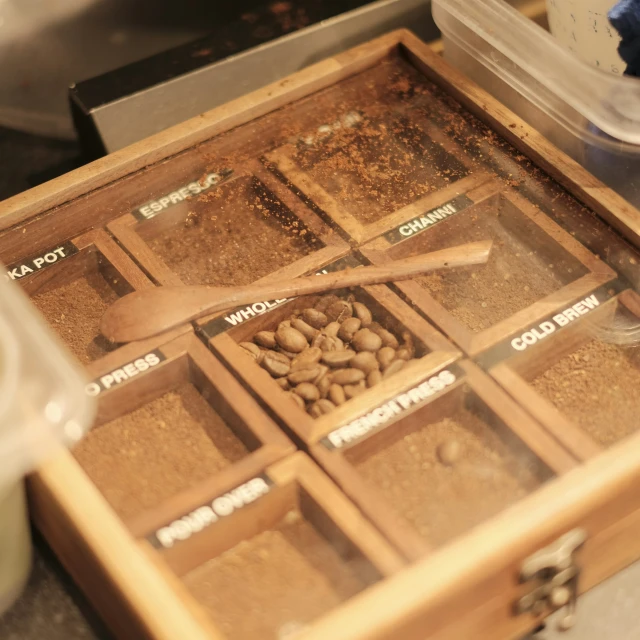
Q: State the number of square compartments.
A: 9